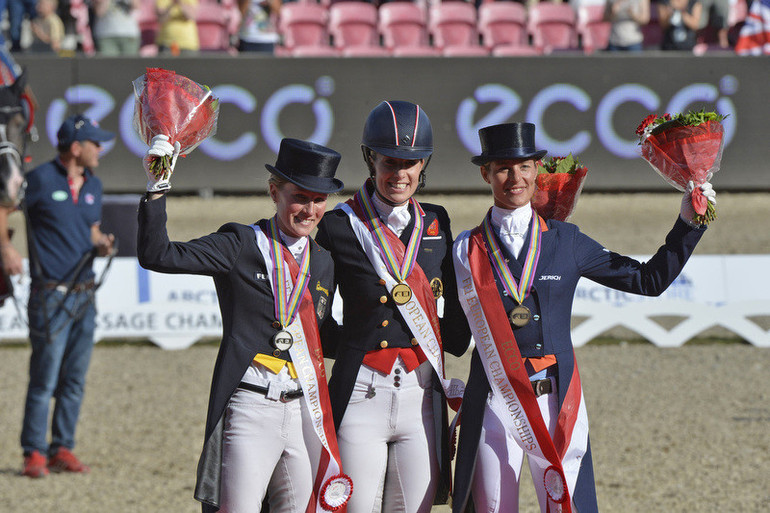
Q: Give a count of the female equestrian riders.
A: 3